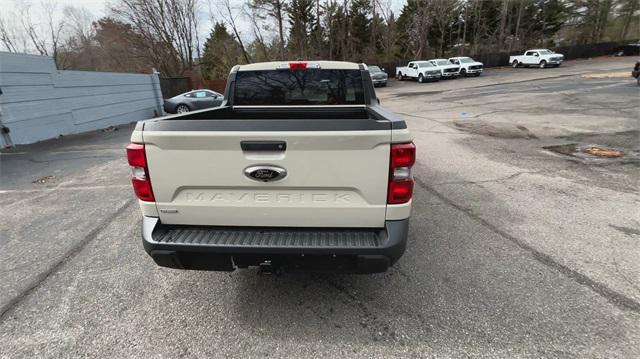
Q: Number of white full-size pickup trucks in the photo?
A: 4